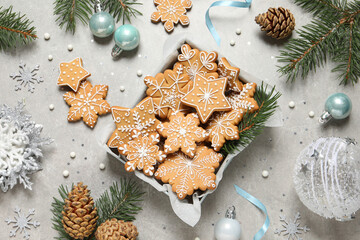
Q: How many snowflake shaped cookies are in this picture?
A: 9